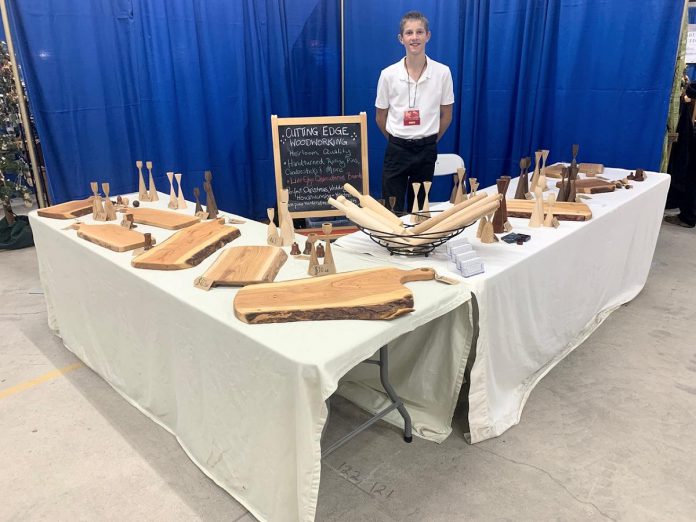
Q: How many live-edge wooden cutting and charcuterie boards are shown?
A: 10